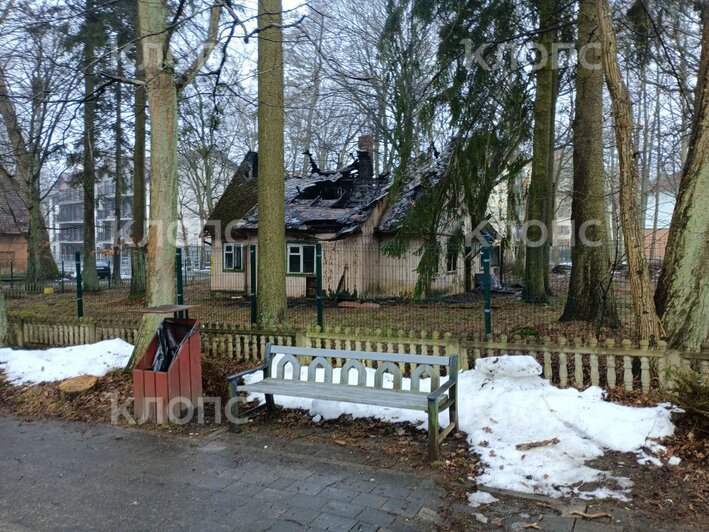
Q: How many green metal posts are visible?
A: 5